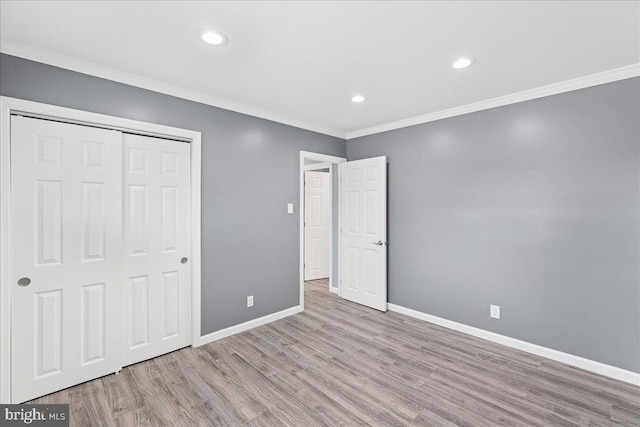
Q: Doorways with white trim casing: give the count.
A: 3